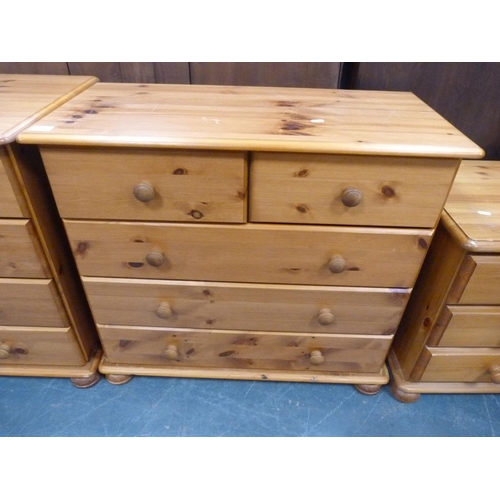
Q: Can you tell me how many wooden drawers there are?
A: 12